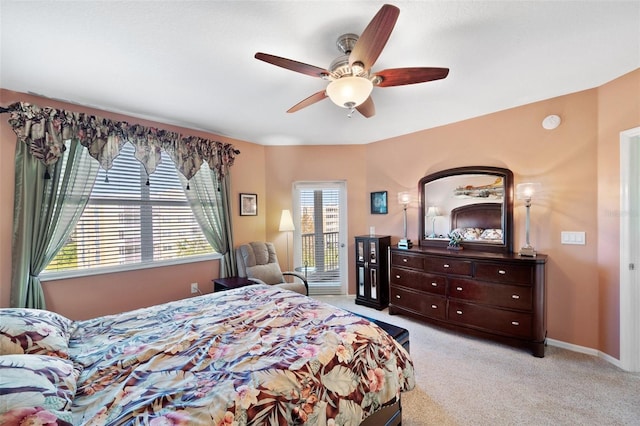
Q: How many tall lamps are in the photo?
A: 3